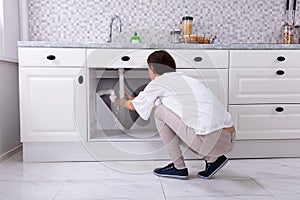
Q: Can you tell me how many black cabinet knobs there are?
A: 7